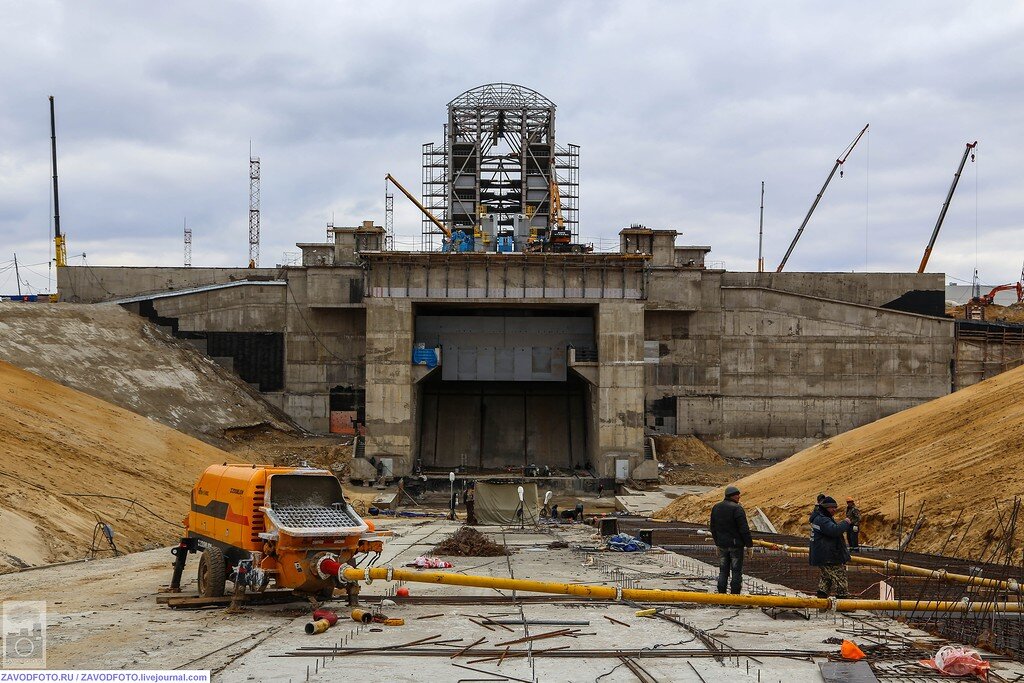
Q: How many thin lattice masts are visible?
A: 4